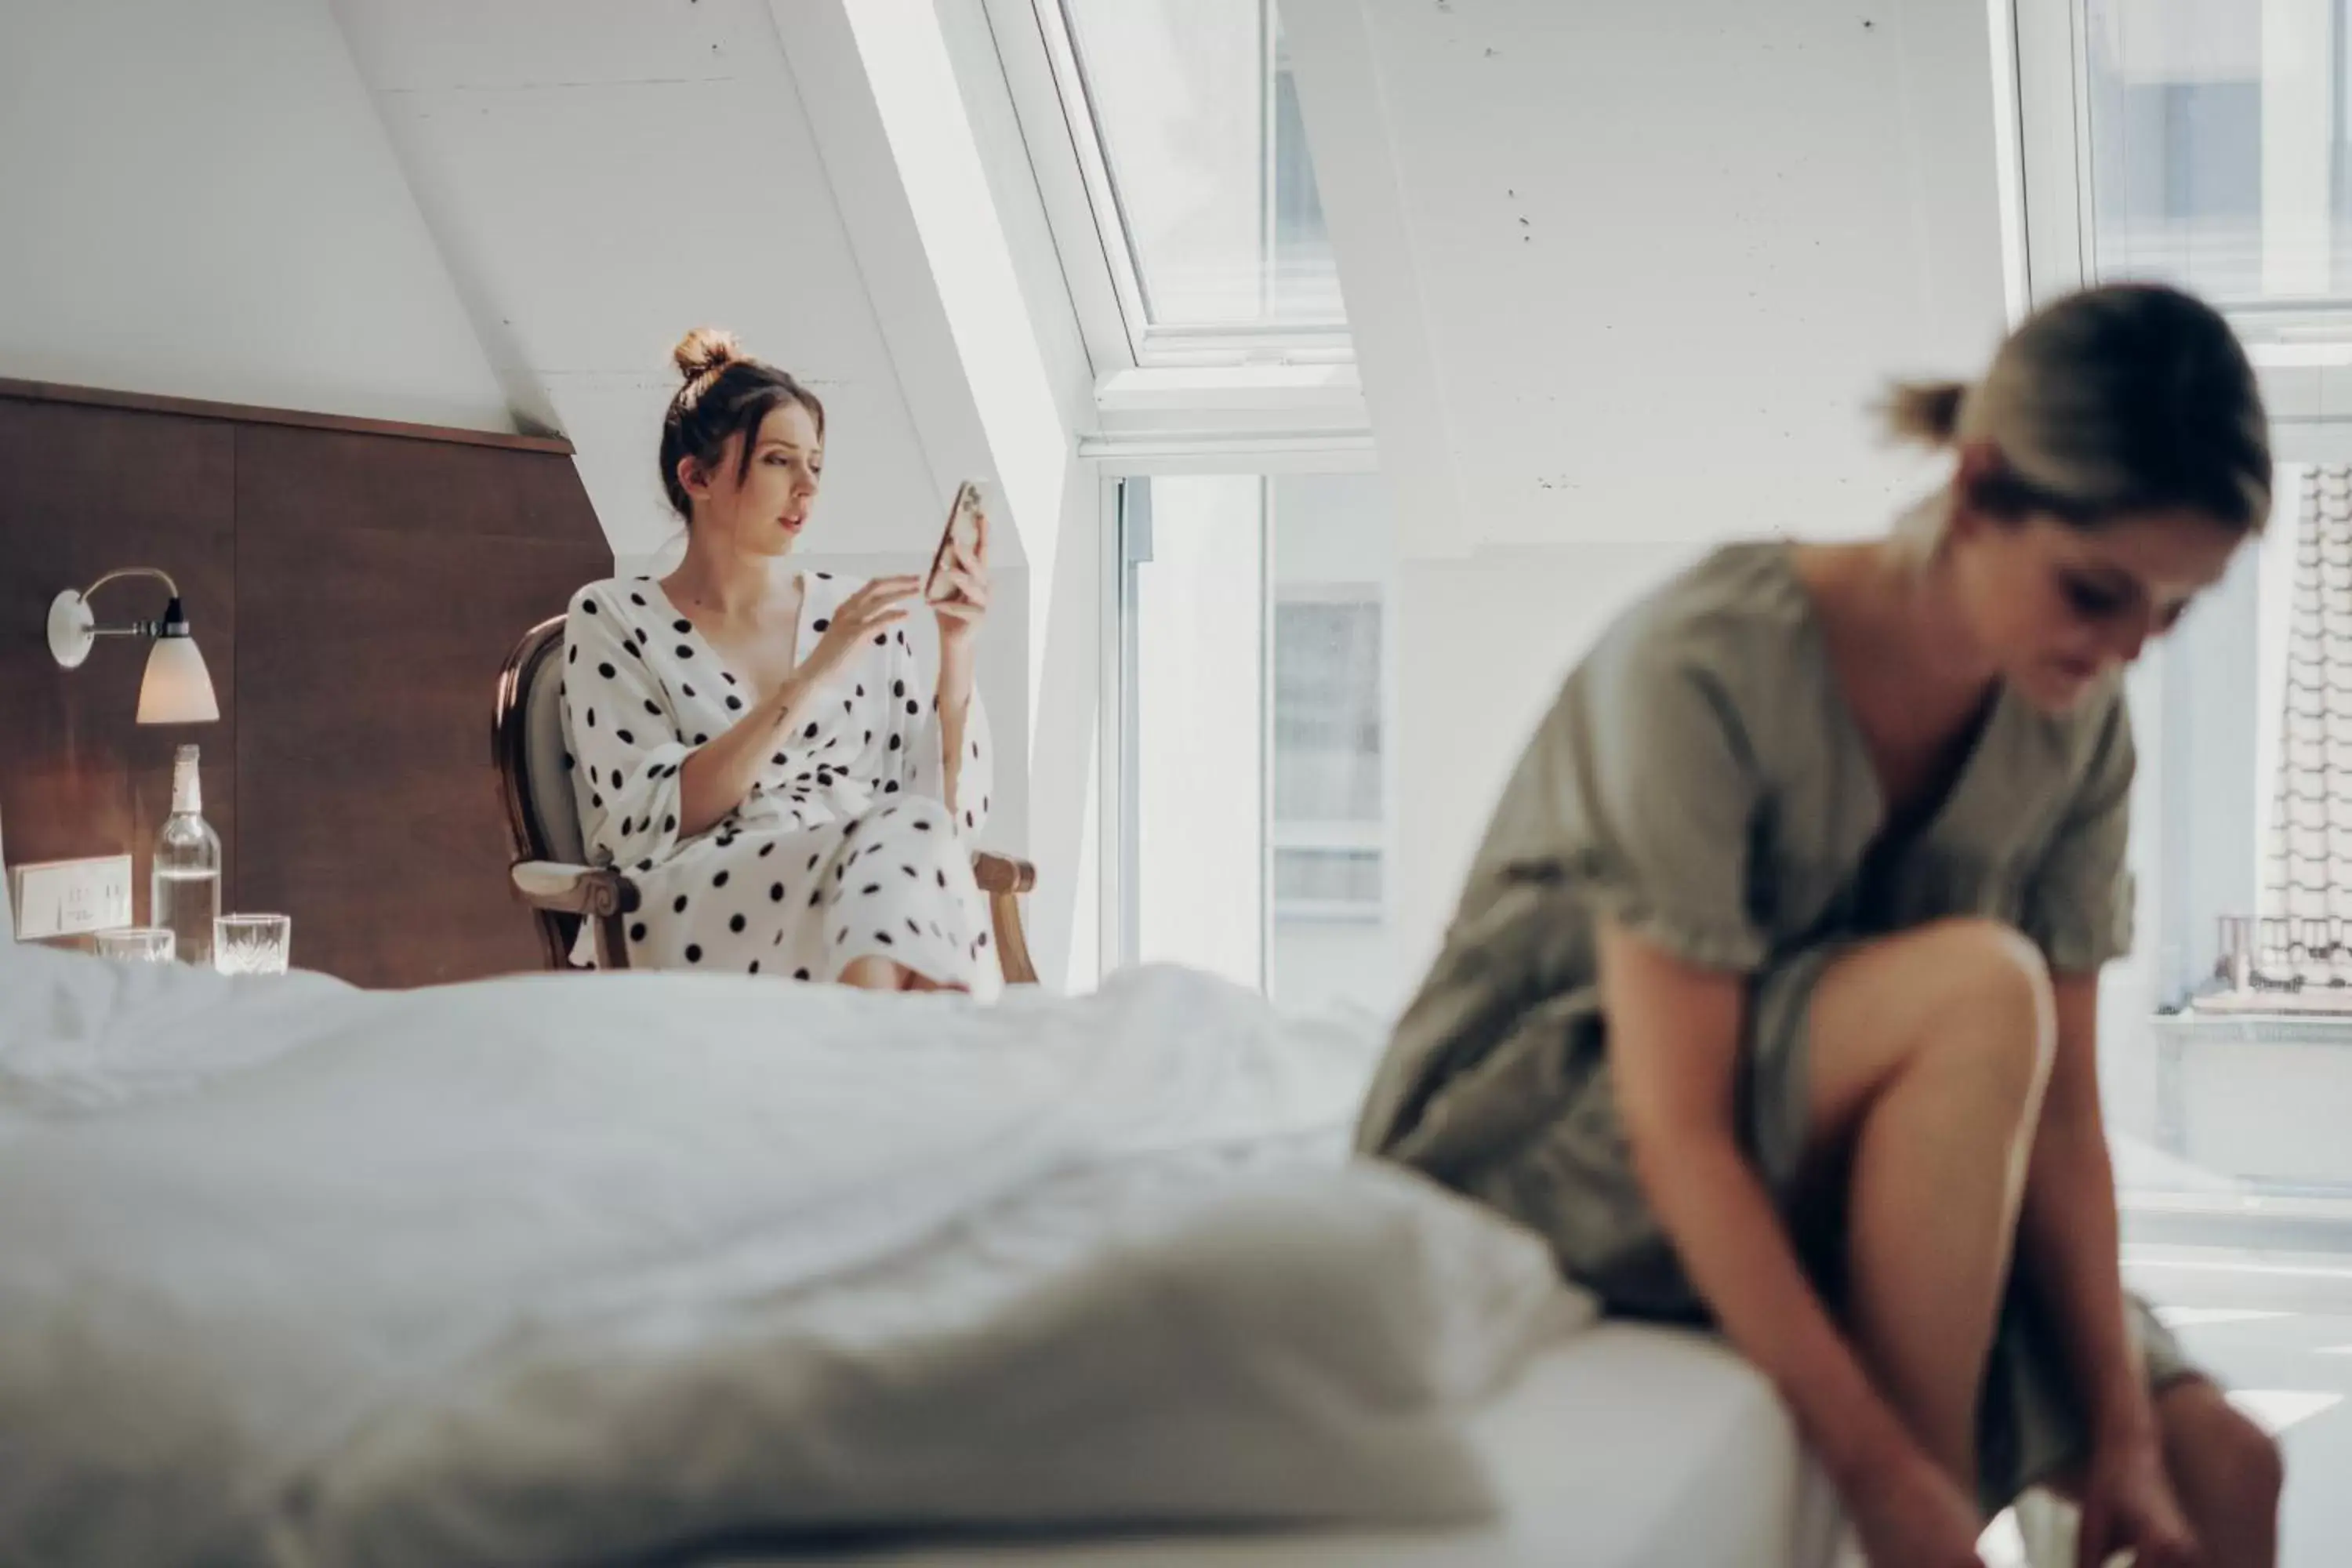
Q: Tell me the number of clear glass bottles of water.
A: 1